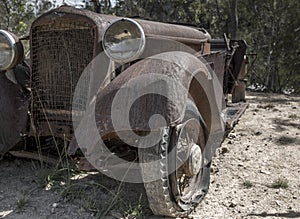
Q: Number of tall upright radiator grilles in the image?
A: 1